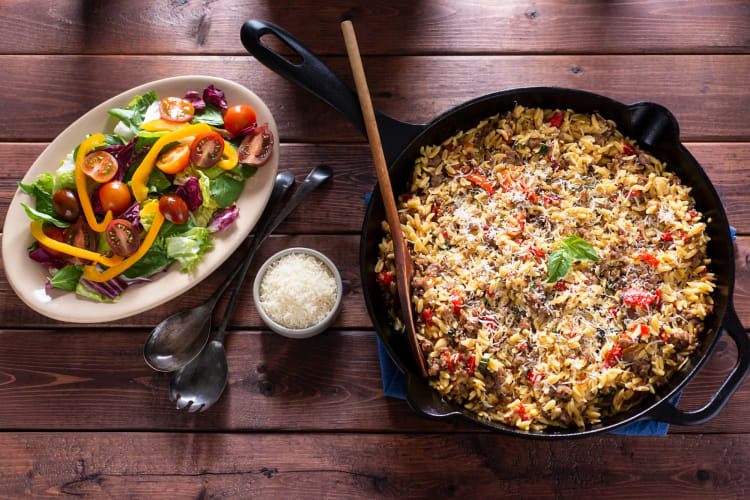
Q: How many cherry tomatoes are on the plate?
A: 12